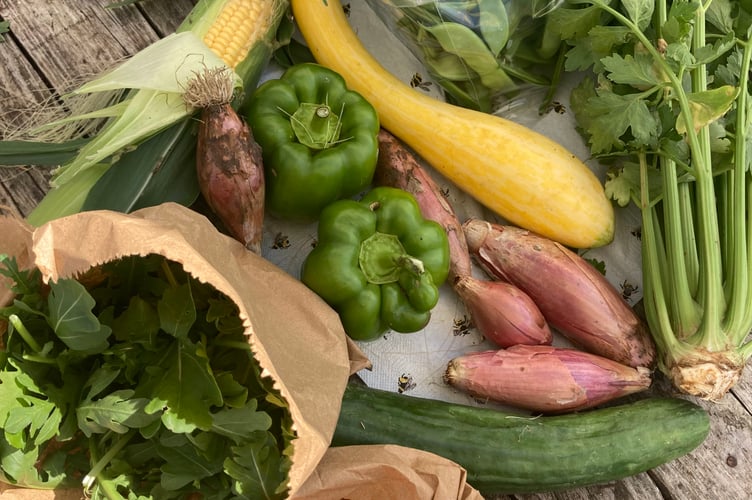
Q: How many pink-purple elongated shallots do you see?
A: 5